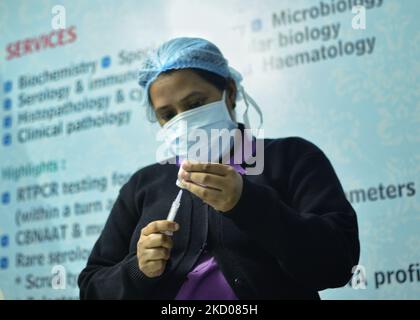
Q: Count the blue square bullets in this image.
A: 9